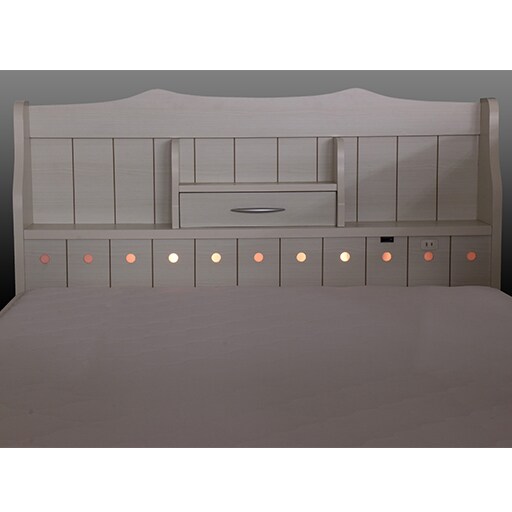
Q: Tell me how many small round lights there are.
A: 11